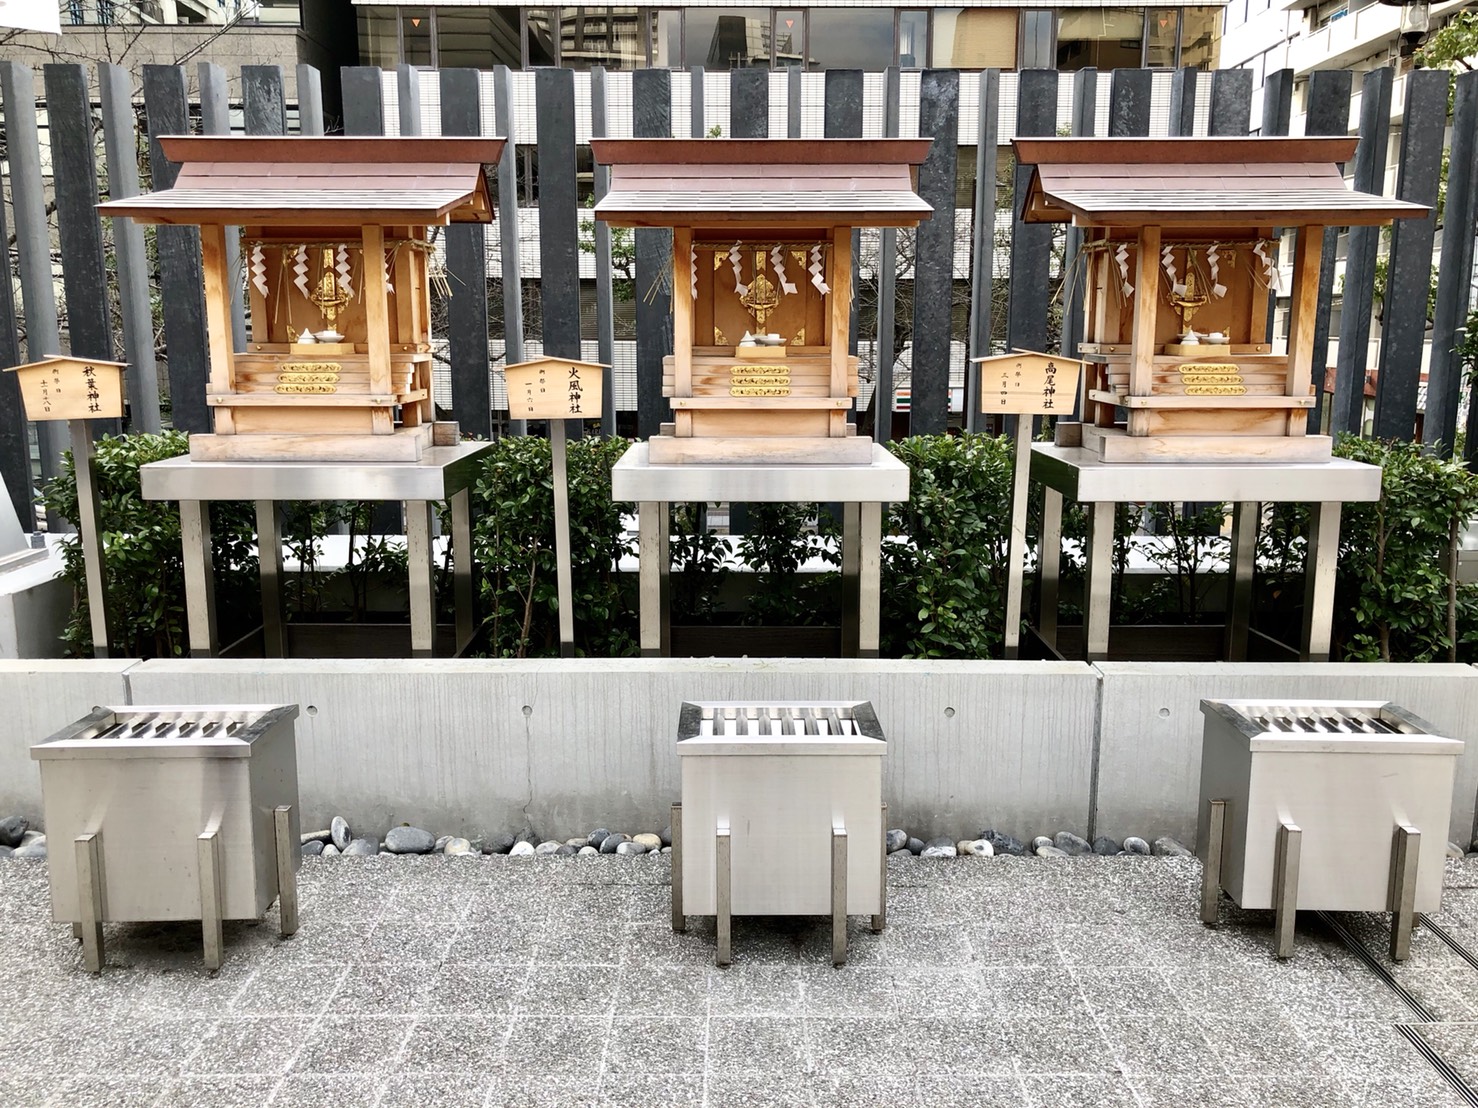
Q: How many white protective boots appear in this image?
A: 0